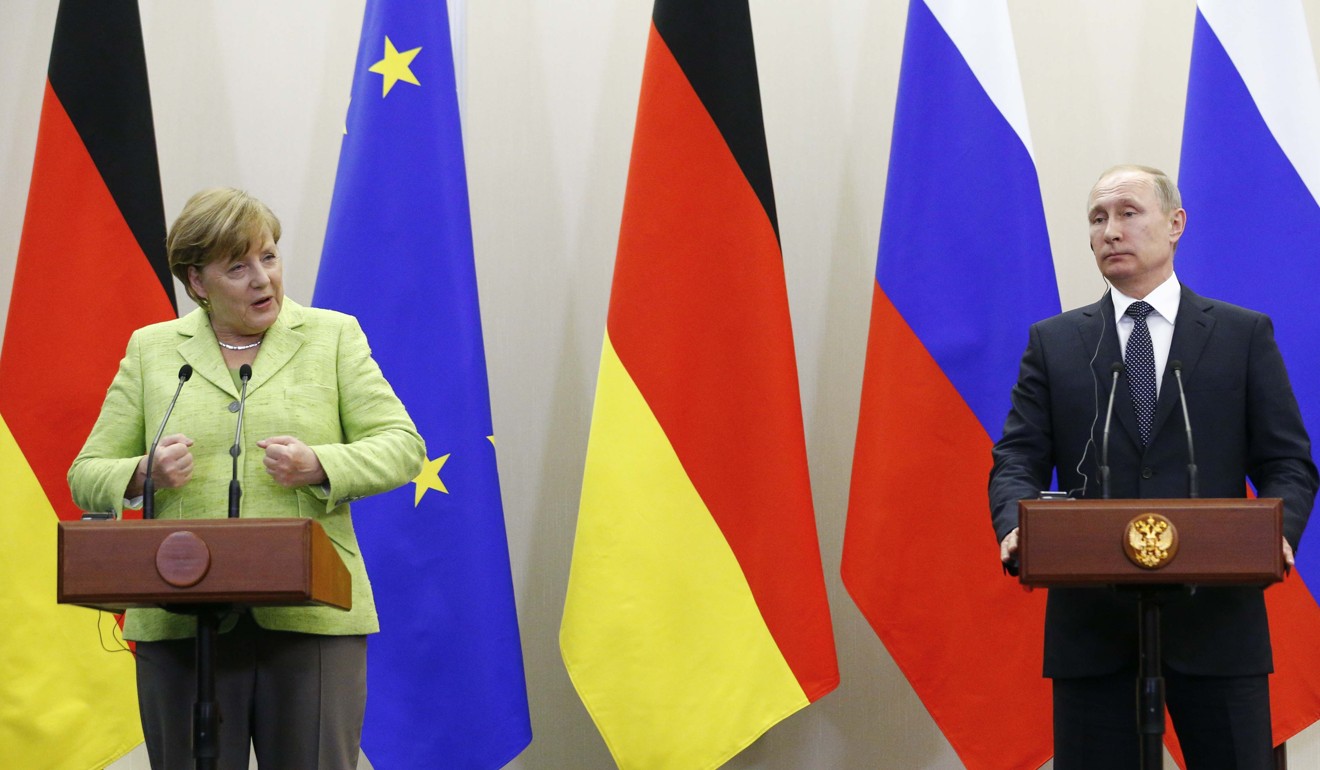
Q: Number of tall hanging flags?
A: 5